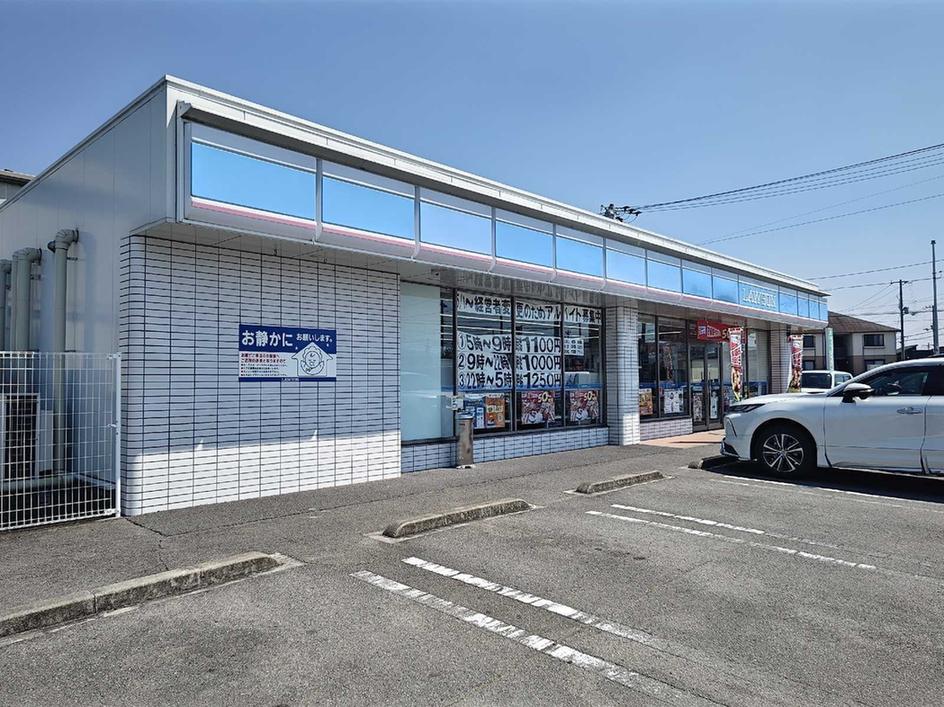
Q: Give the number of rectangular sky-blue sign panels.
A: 14